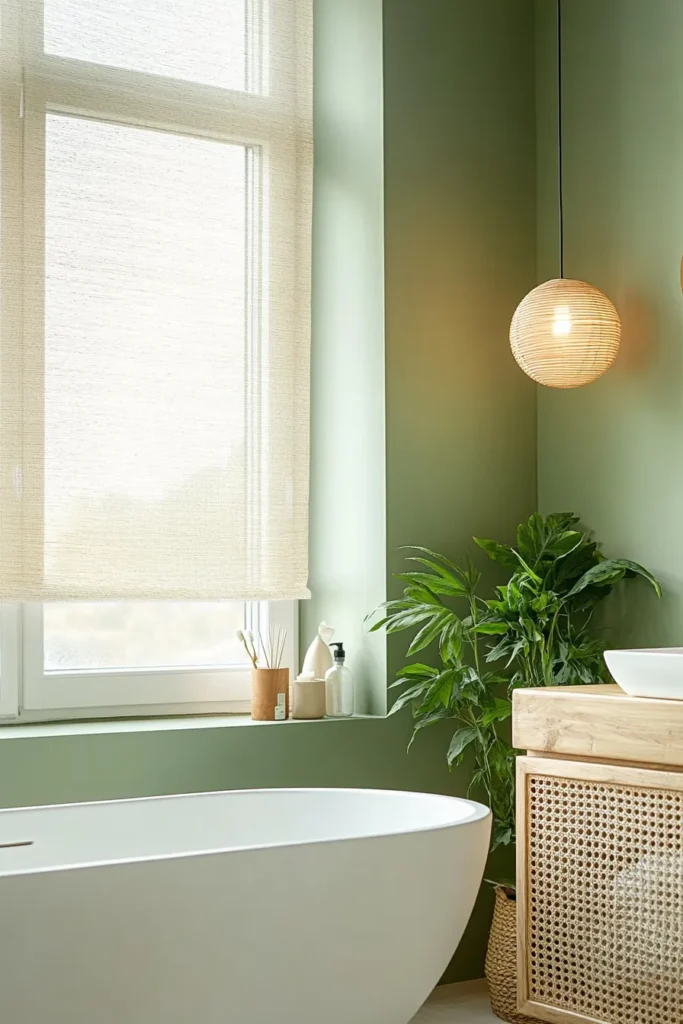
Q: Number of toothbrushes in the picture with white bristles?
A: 2